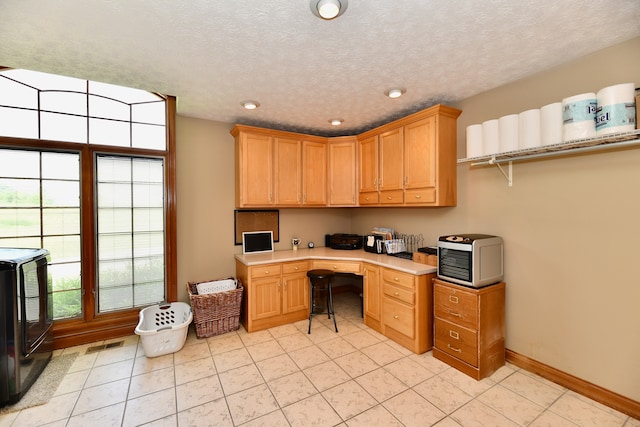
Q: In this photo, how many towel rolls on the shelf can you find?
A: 7